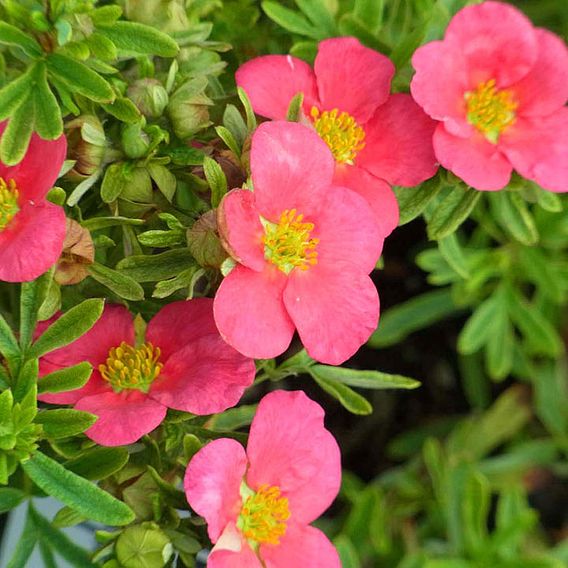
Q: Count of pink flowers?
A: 6